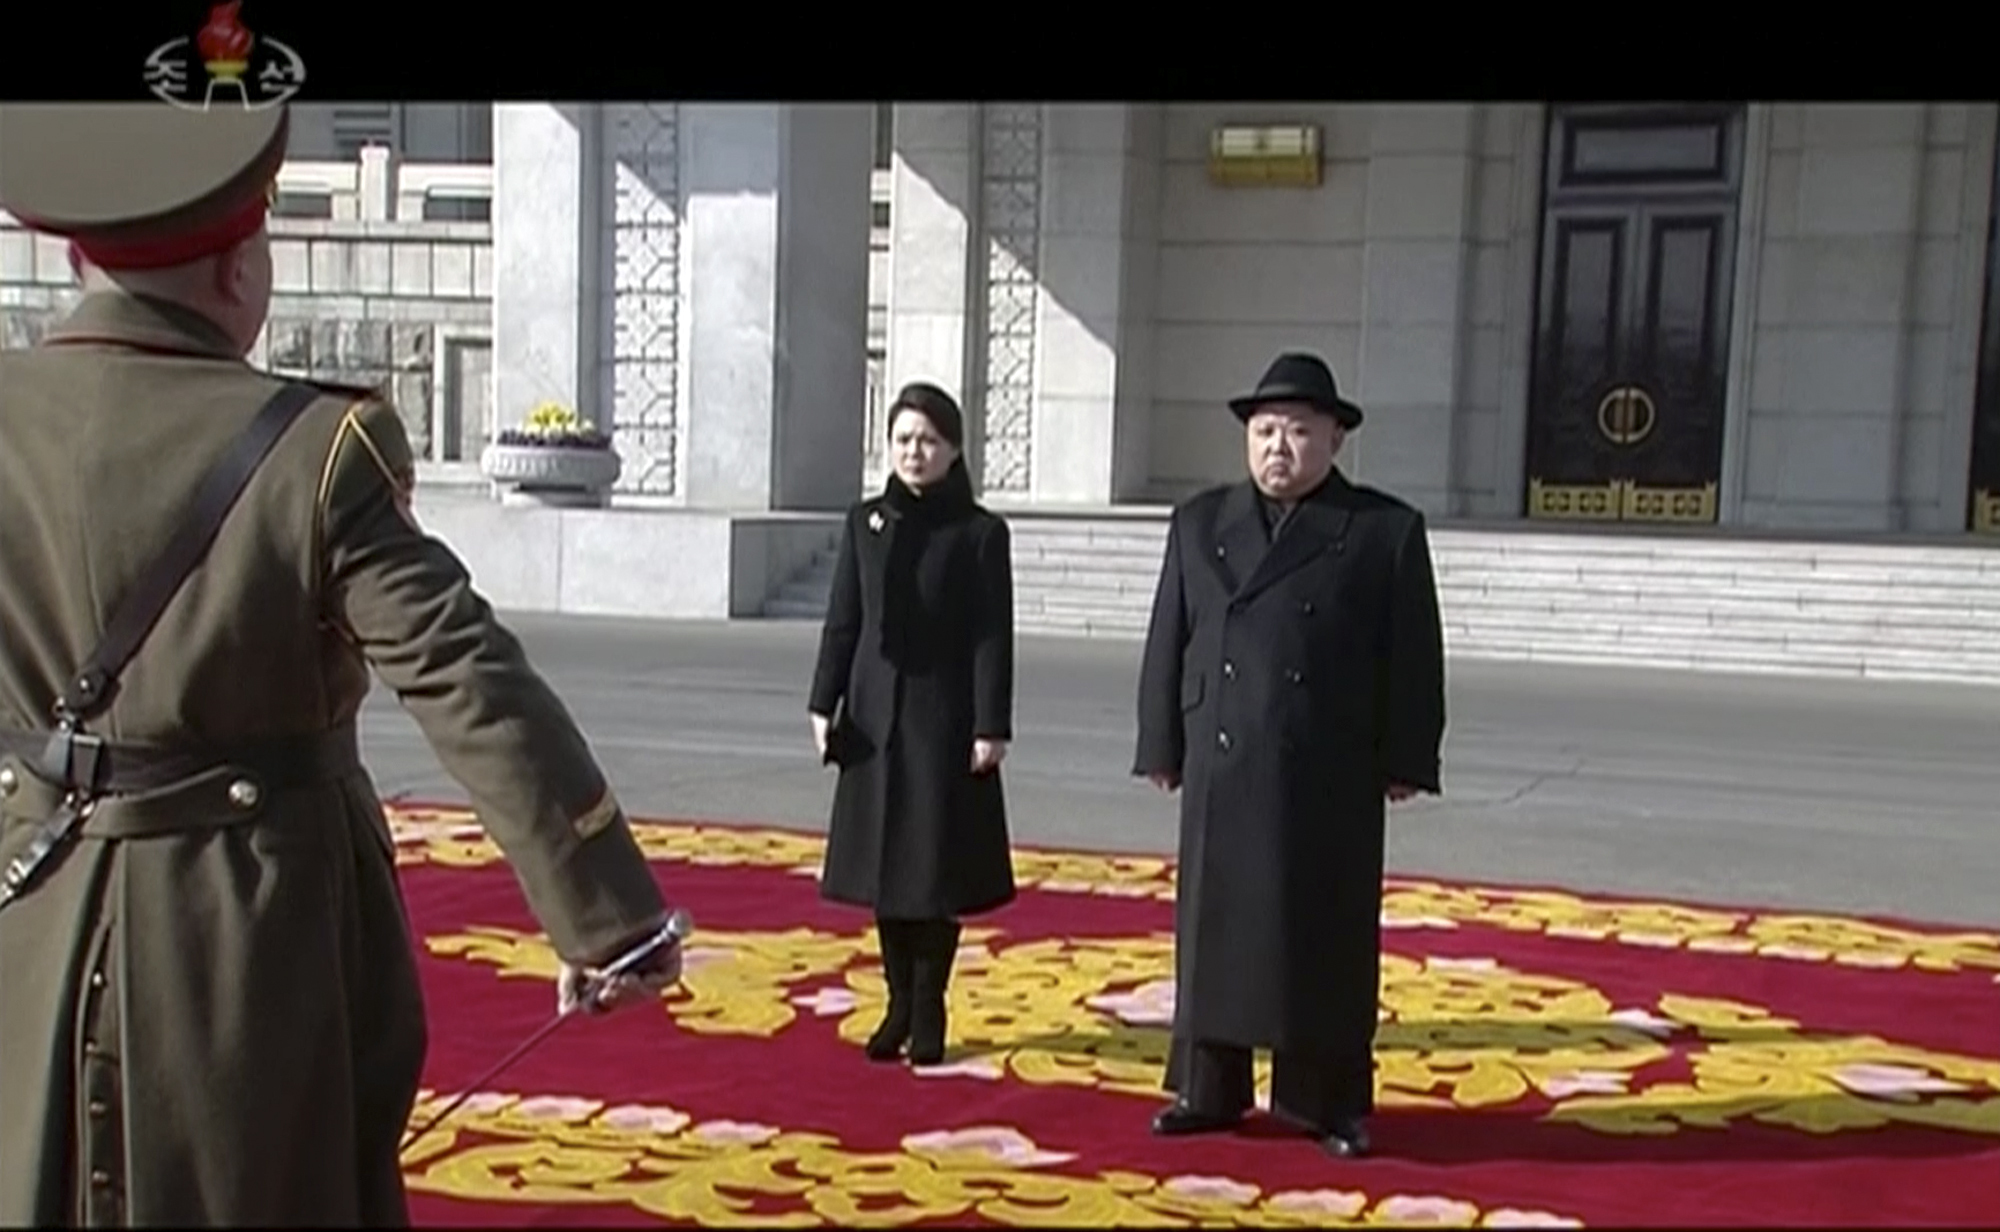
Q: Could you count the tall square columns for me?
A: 4